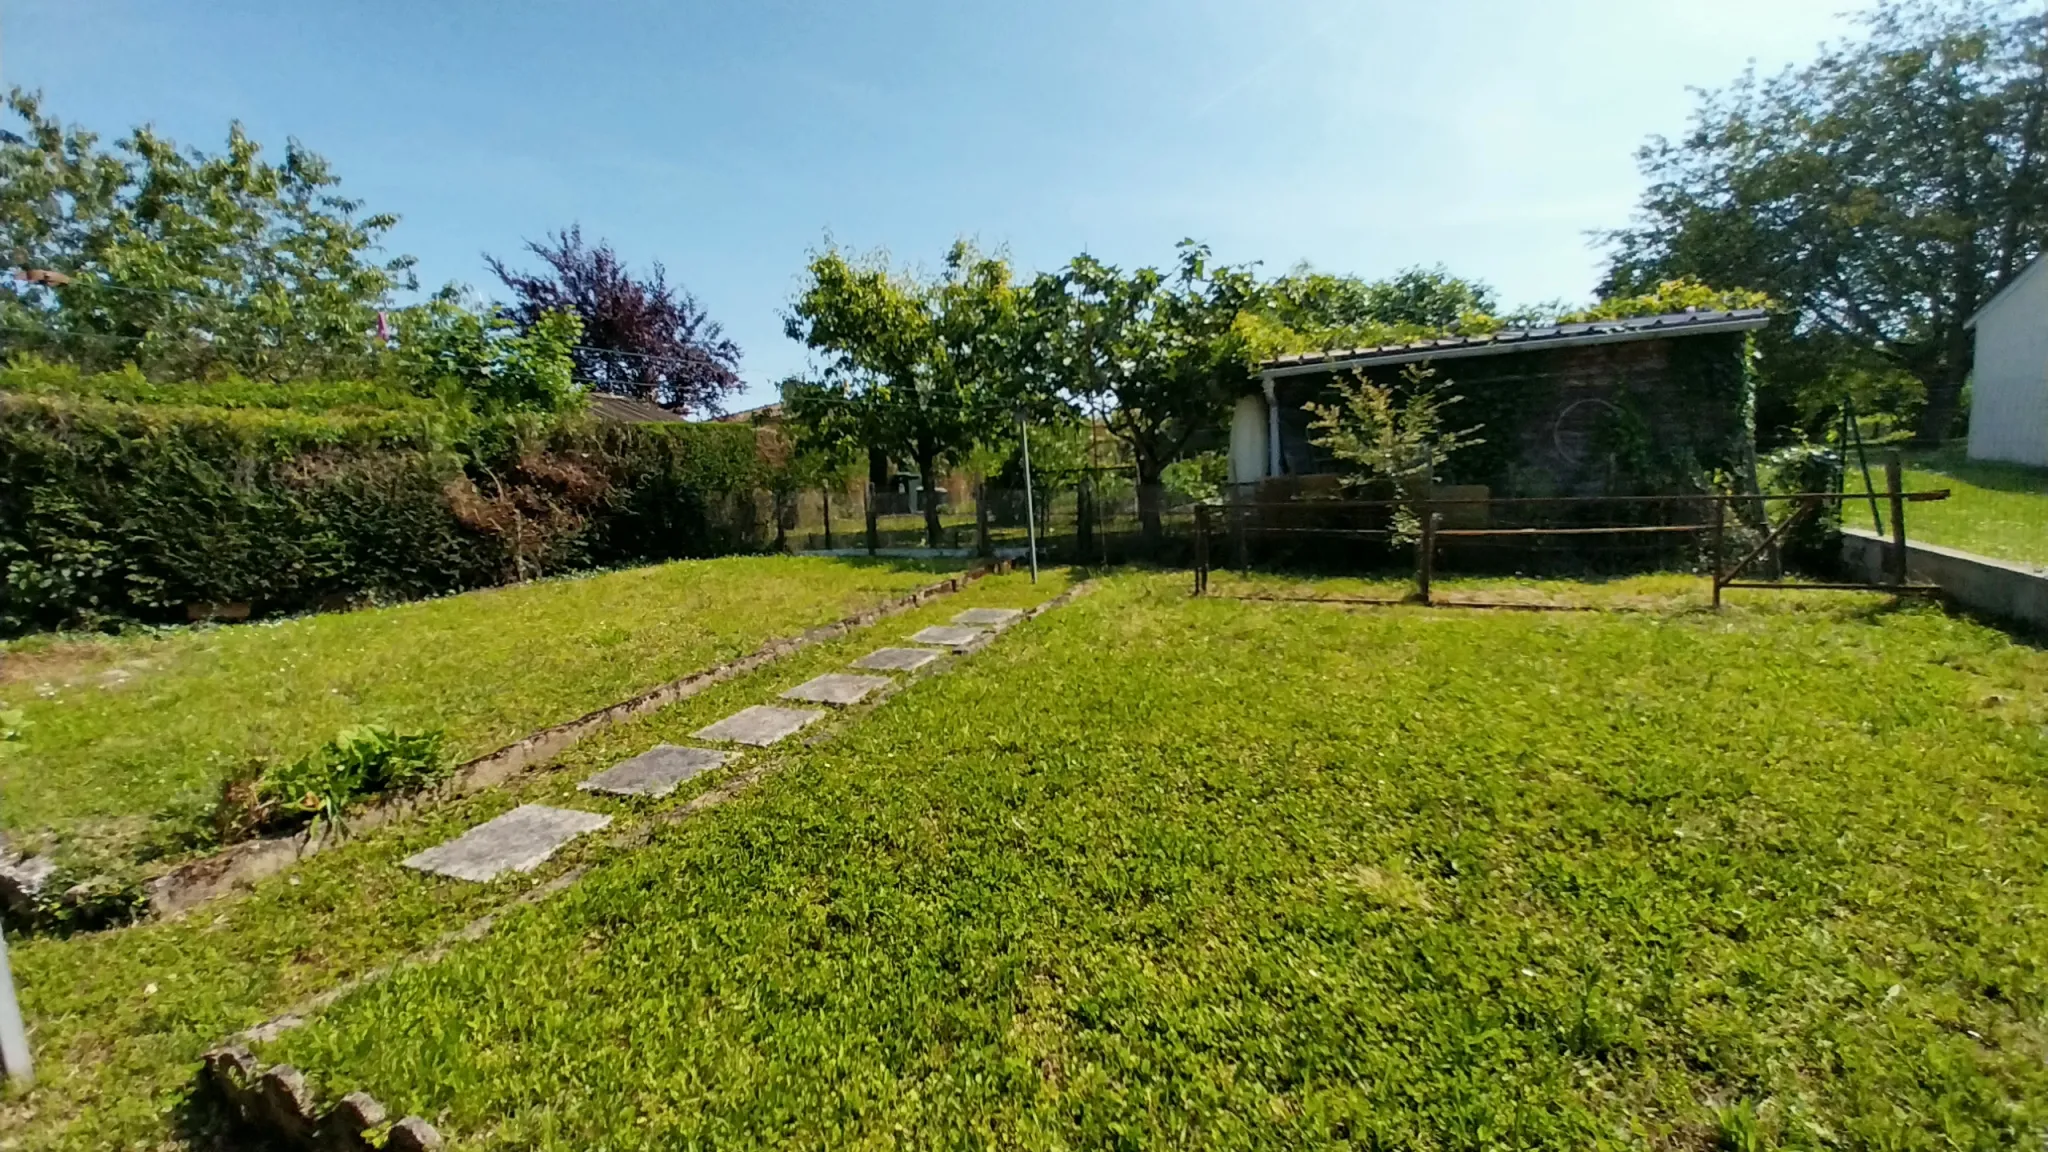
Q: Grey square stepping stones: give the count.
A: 7